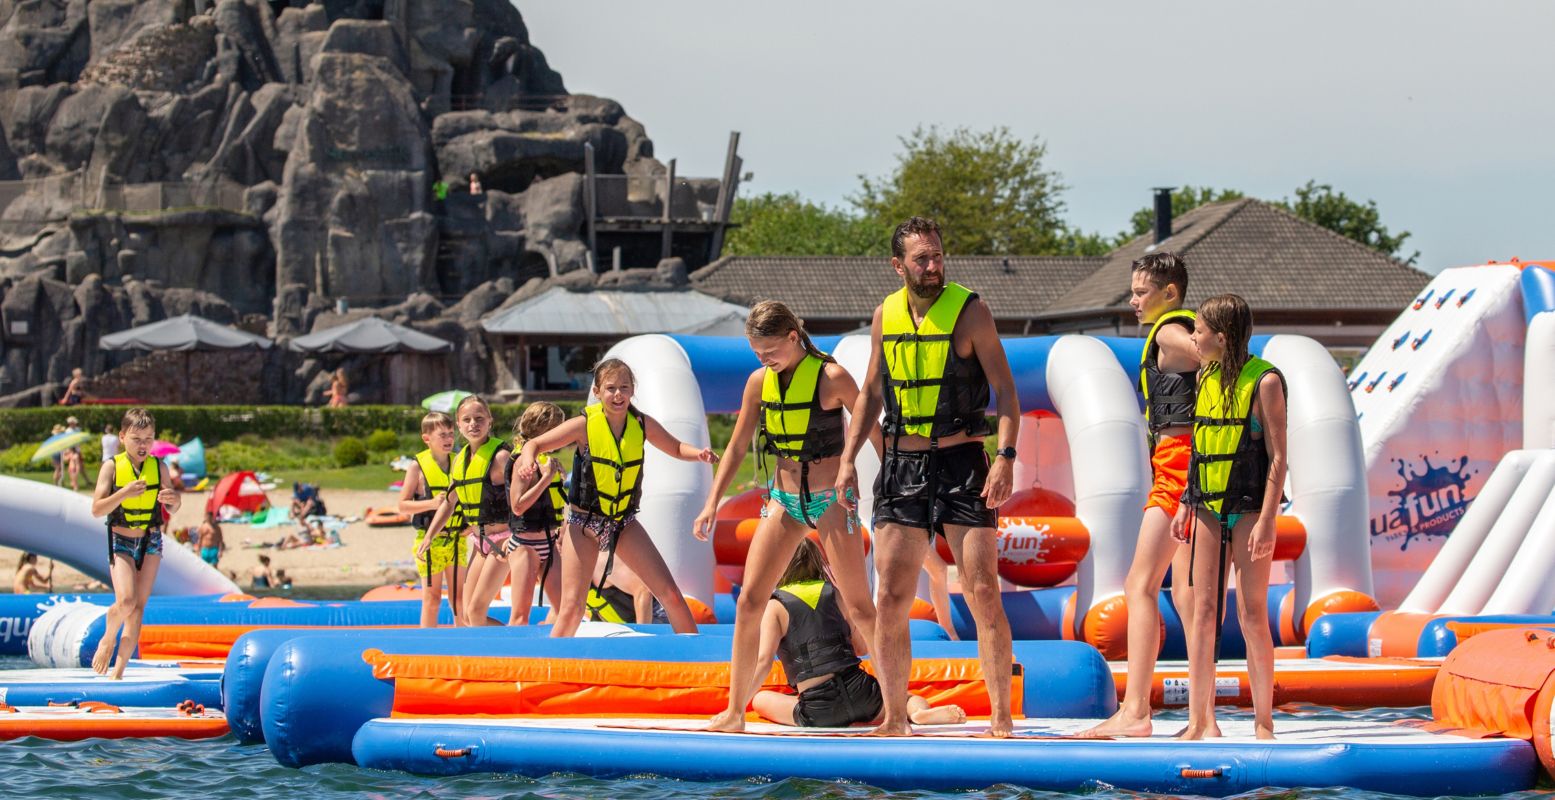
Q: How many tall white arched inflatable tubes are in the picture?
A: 4